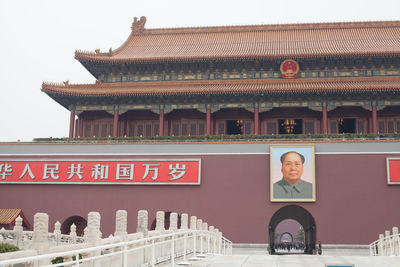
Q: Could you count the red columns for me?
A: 7